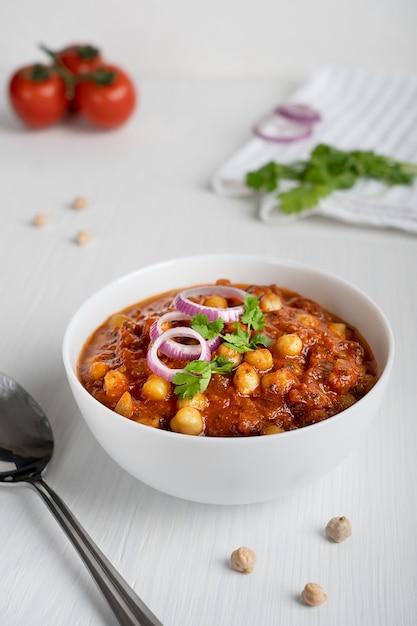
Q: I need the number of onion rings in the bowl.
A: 3